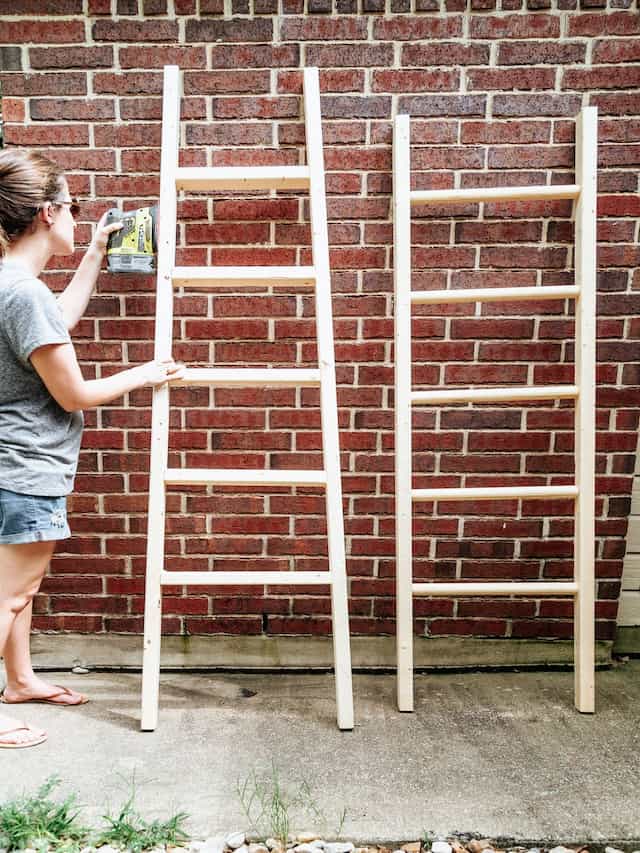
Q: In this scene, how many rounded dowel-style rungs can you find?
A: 5